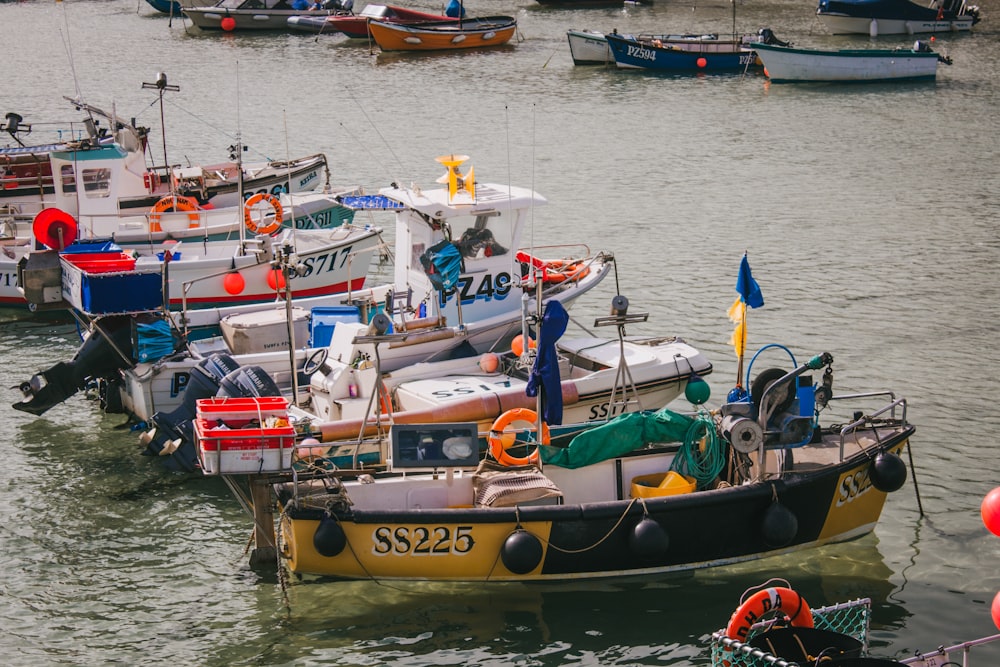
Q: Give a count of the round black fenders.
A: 5